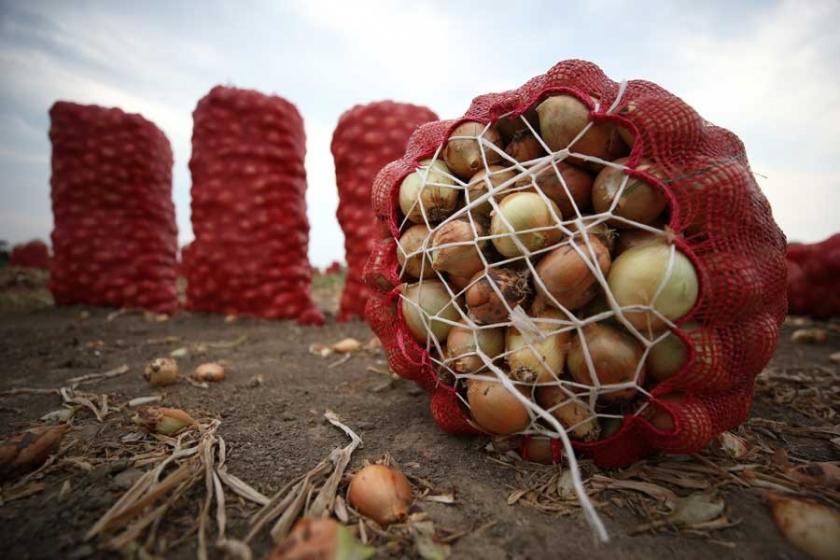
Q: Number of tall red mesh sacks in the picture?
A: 3